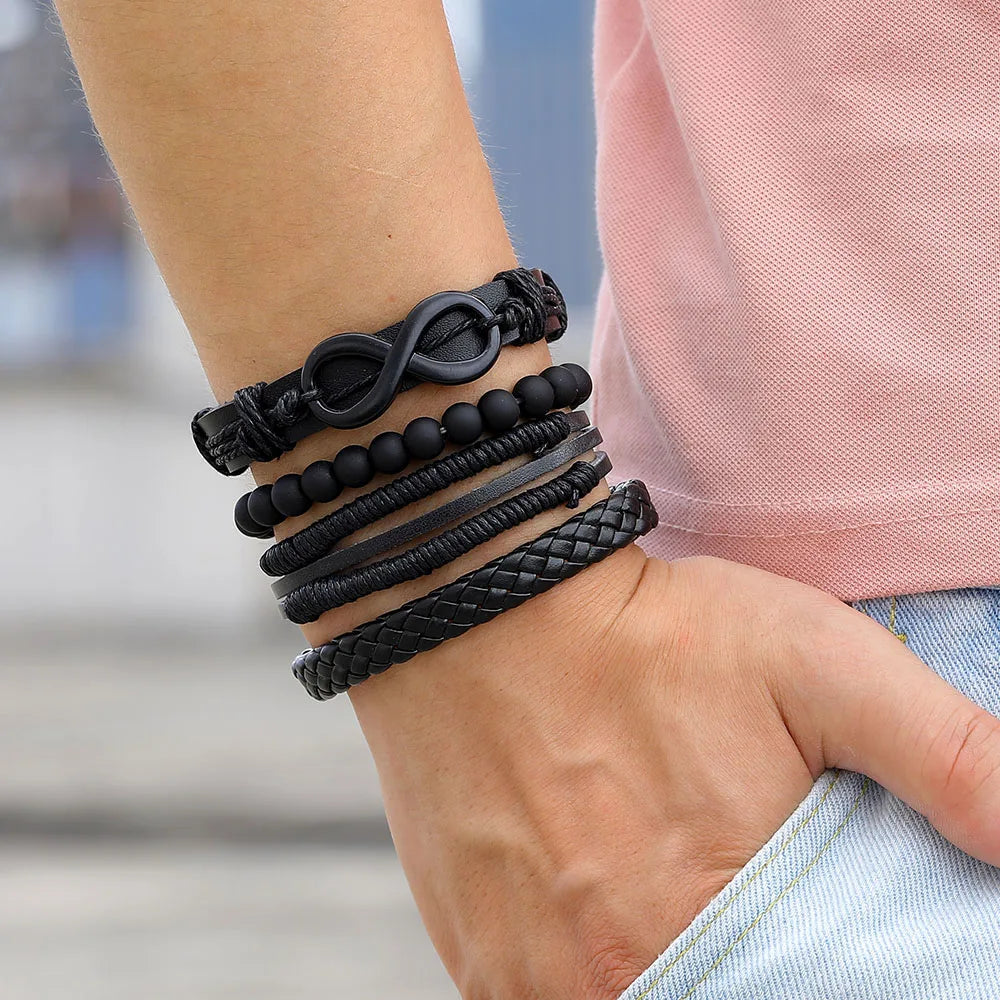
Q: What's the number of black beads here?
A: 12